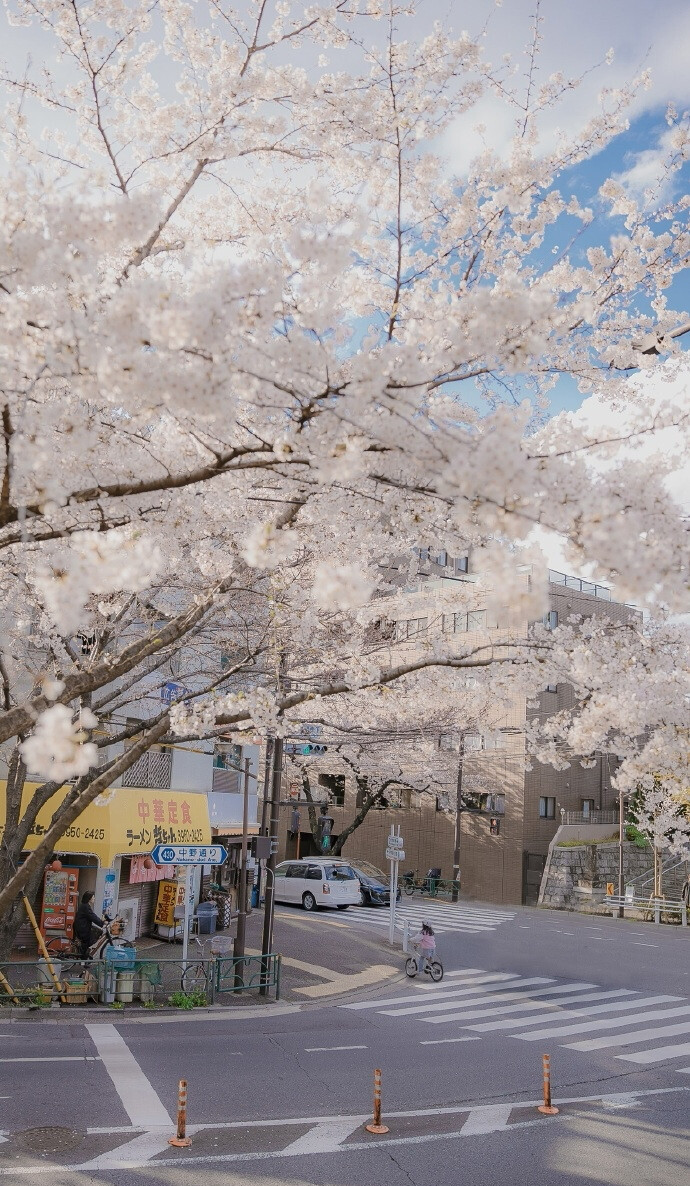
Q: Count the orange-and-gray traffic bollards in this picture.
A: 3